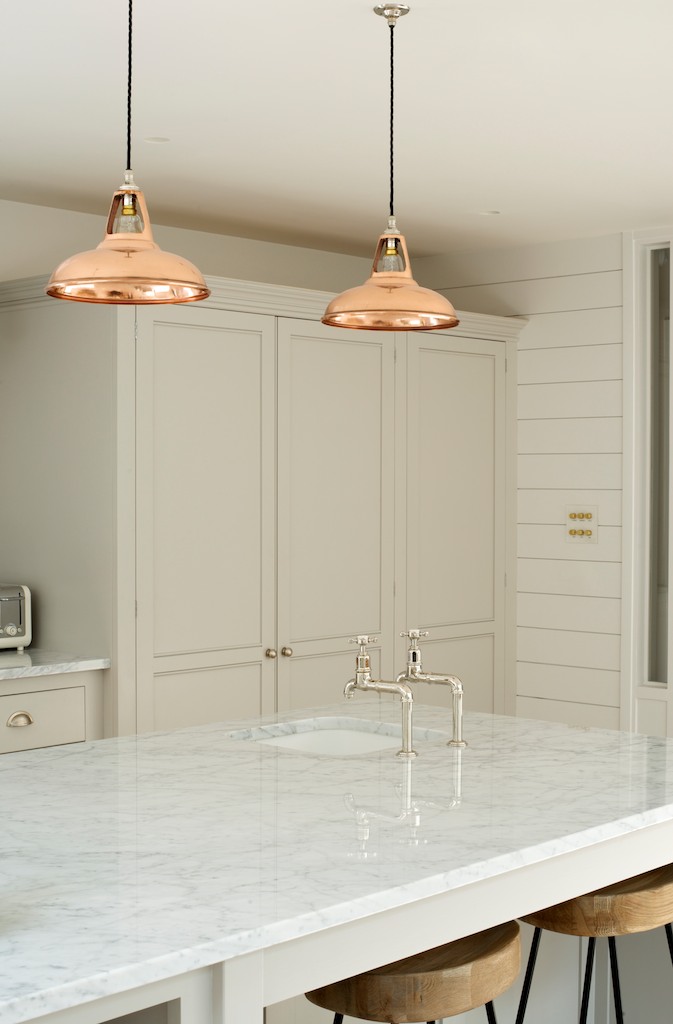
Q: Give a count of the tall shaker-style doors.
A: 3